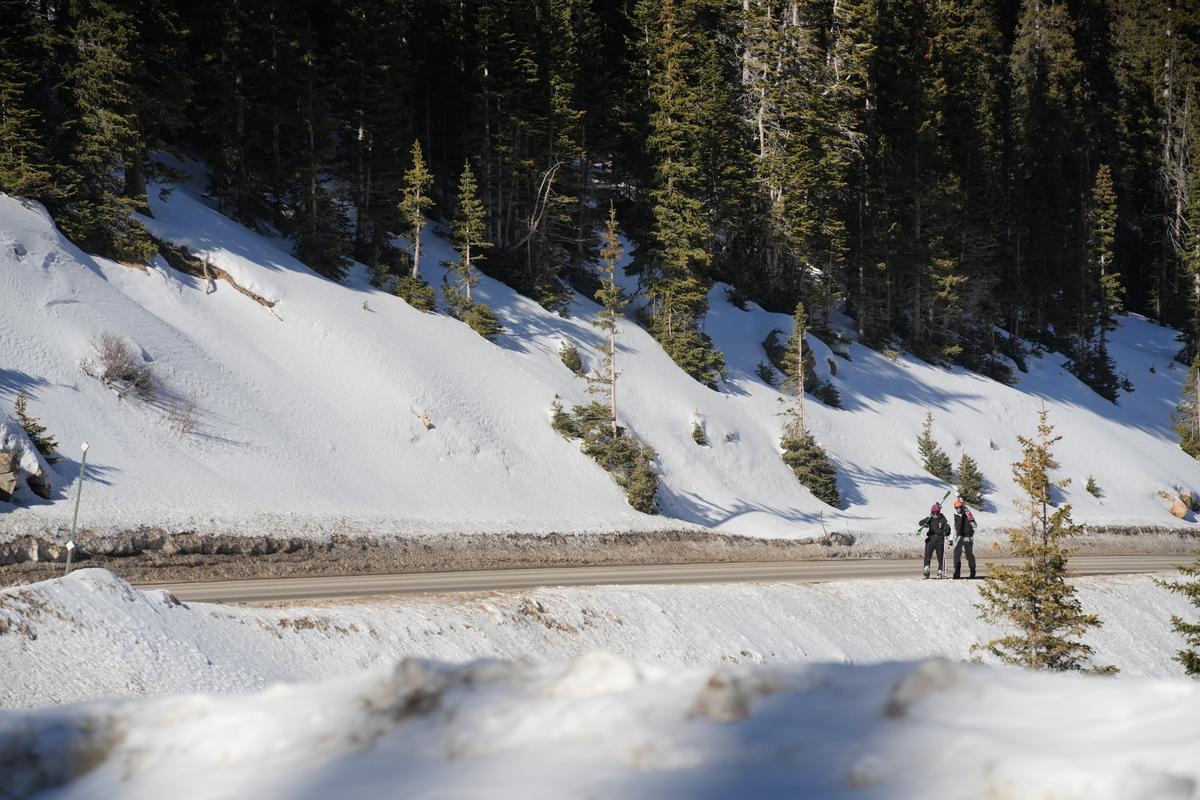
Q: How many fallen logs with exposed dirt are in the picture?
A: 1